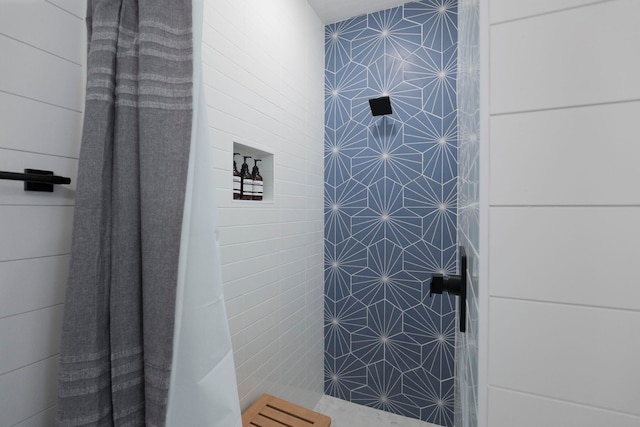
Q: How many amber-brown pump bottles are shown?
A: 3